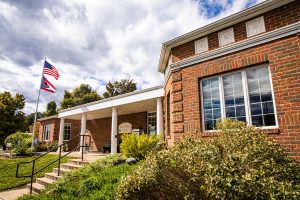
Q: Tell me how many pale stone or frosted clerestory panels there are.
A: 3